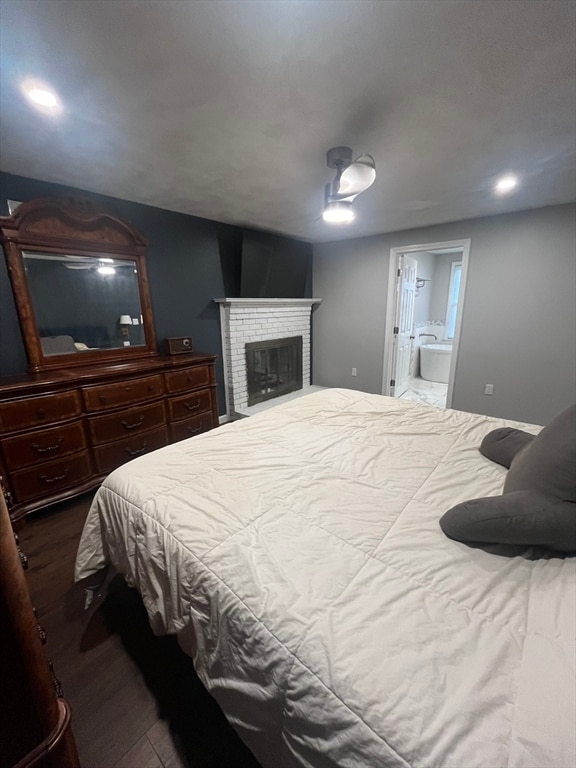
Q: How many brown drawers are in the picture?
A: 9